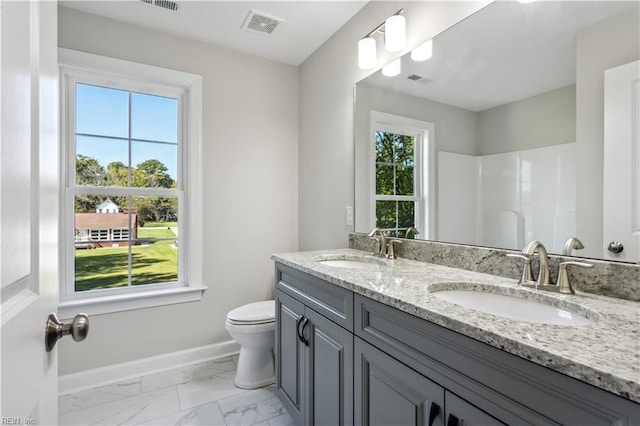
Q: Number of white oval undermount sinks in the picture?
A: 2